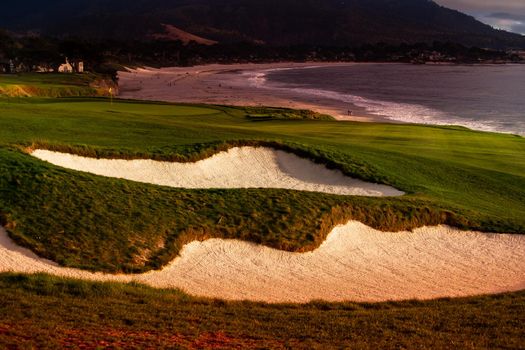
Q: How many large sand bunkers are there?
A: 2